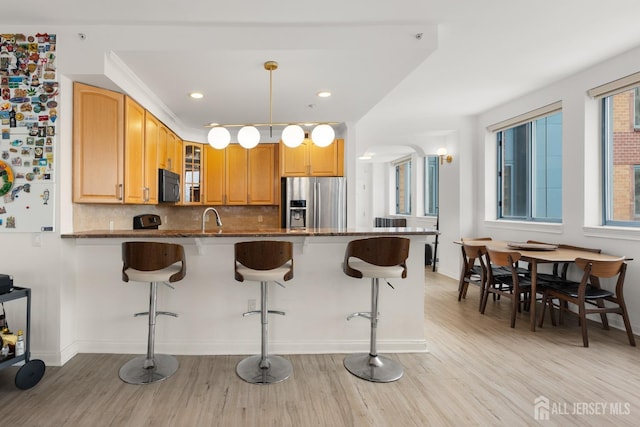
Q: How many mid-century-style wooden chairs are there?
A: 6